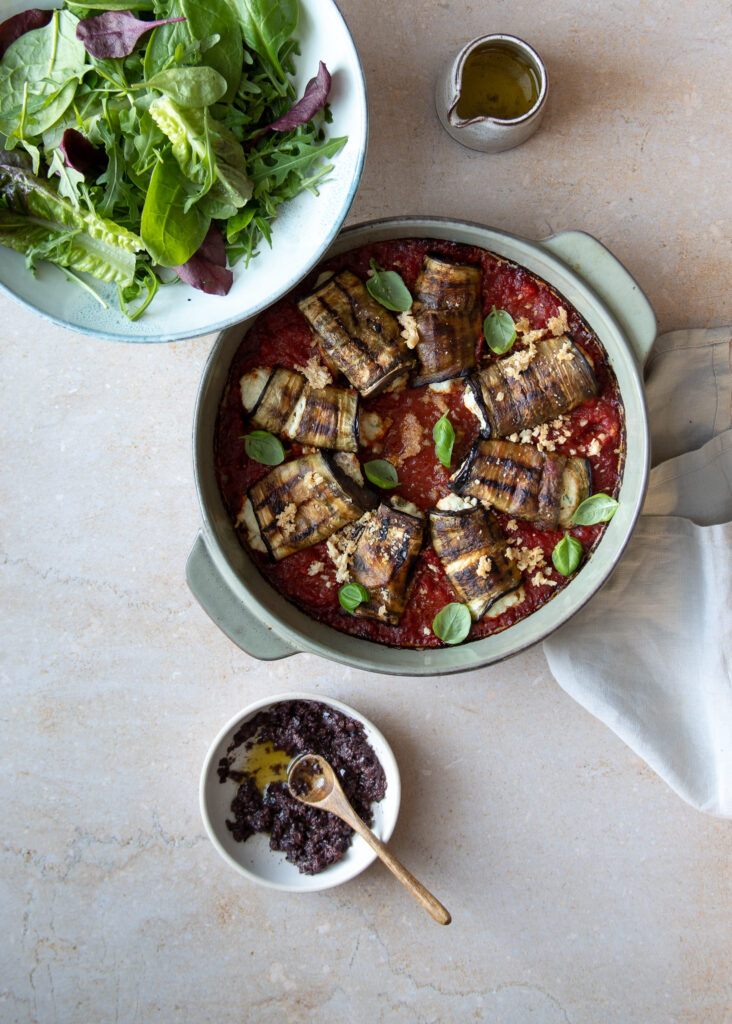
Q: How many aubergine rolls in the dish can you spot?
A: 8